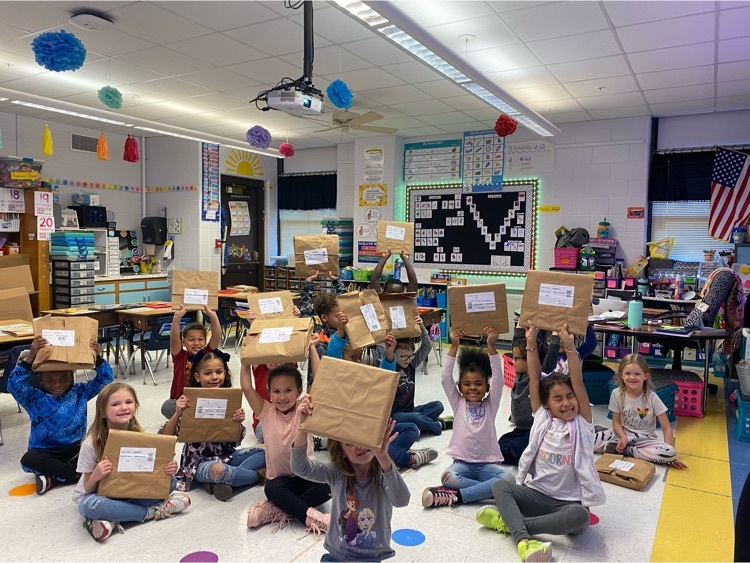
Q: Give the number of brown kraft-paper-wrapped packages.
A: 14